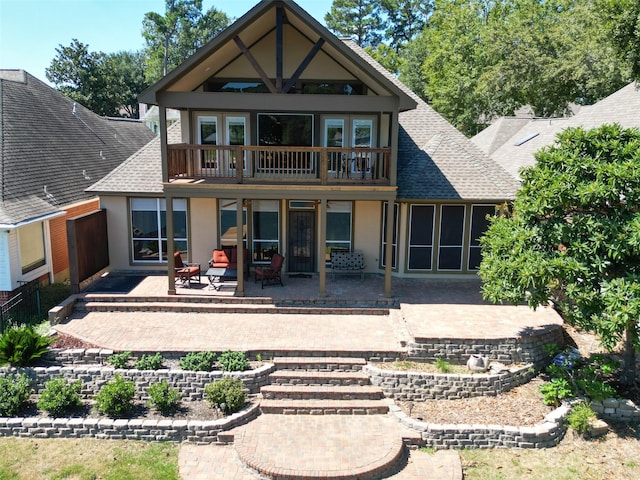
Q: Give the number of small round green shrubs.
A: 9